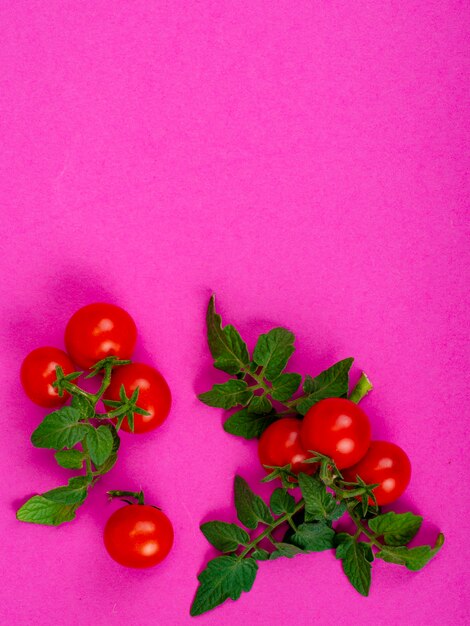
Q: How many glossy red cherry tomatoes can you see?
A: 7